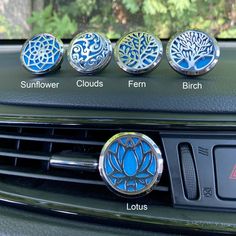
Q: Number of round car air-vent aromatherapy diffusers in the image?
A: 5